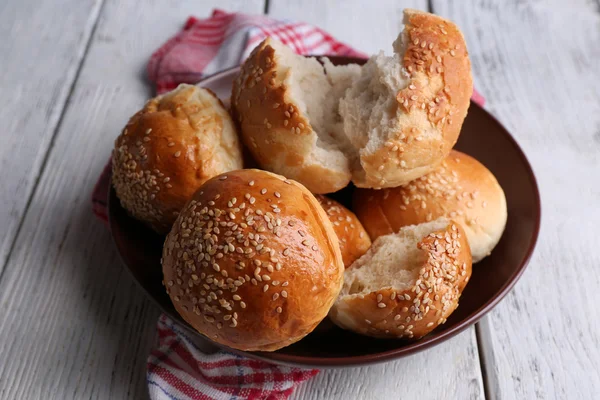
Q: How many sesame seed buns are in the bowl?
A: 6